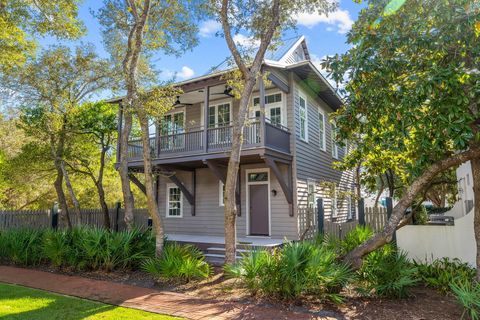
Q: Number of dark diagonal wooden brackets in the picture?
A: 4